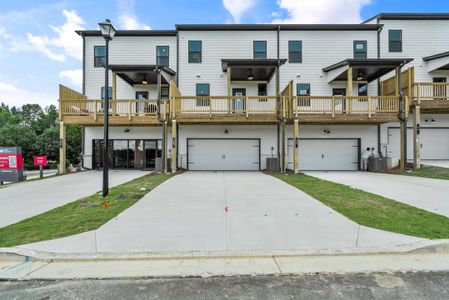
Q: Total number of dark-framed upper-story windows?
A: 7